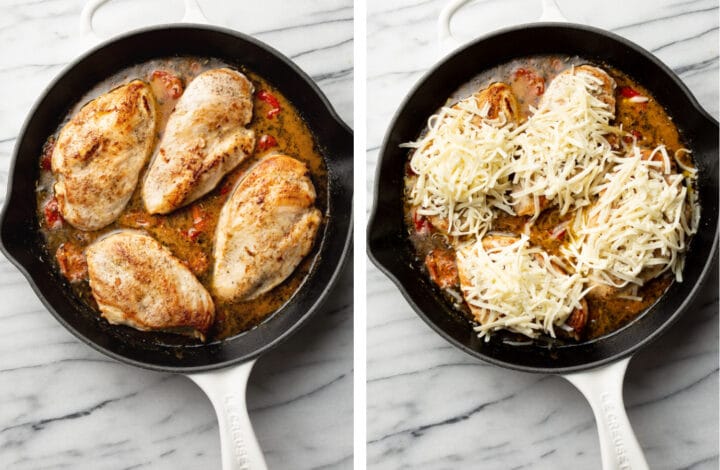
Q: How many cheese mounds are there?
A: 4